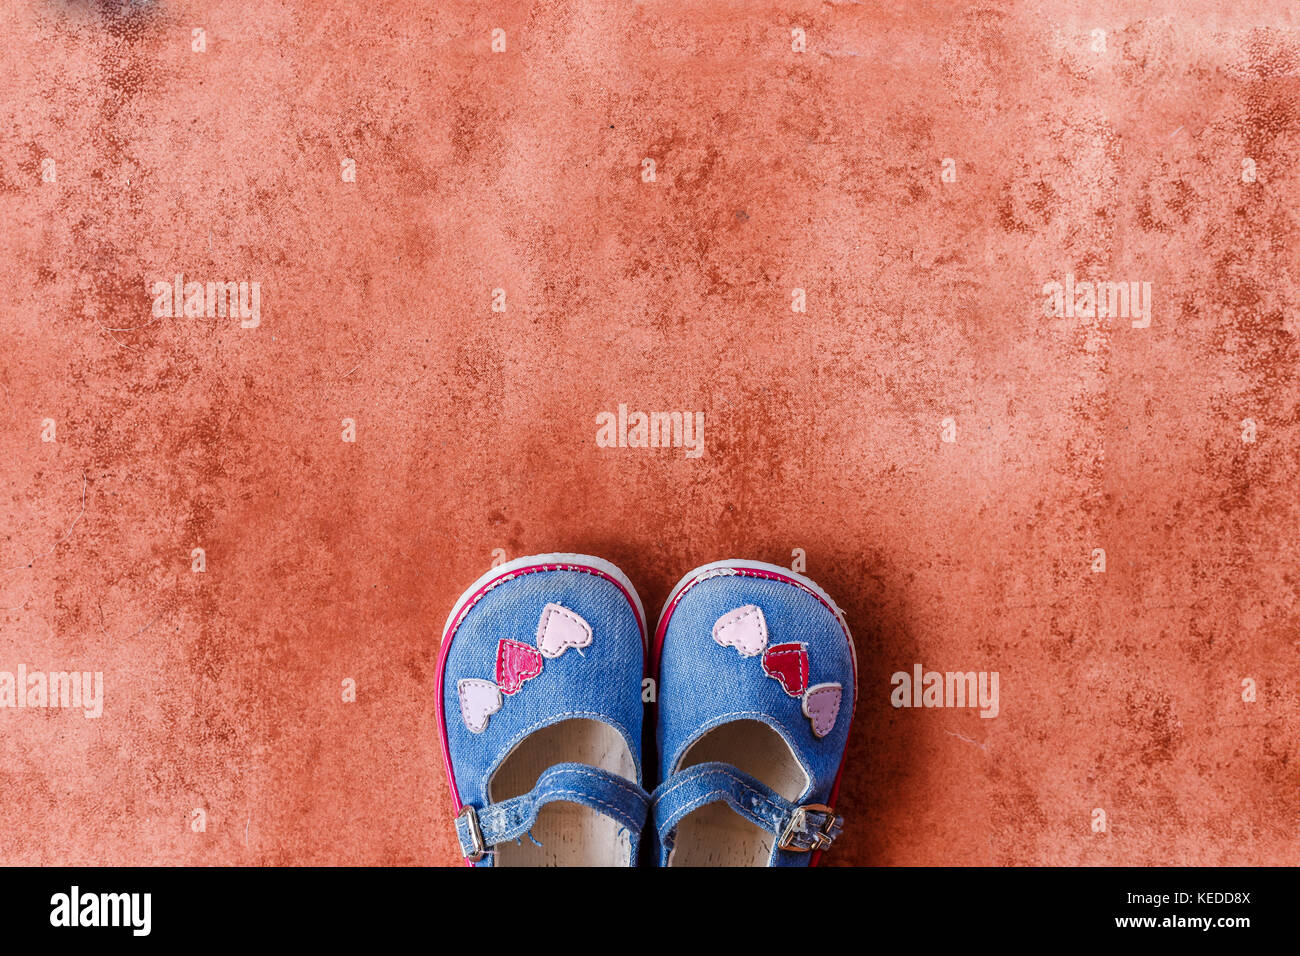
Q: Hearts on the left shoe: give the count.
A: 3